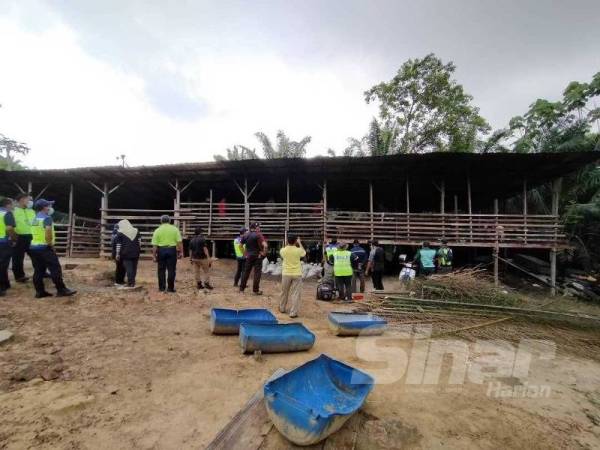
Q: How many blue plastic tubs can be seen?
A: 4